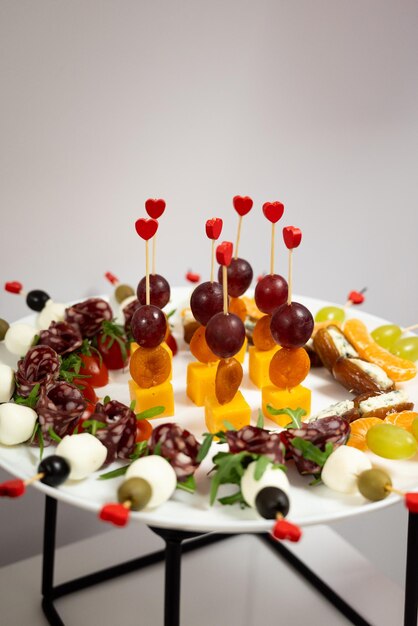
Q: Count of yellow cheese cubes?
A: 7